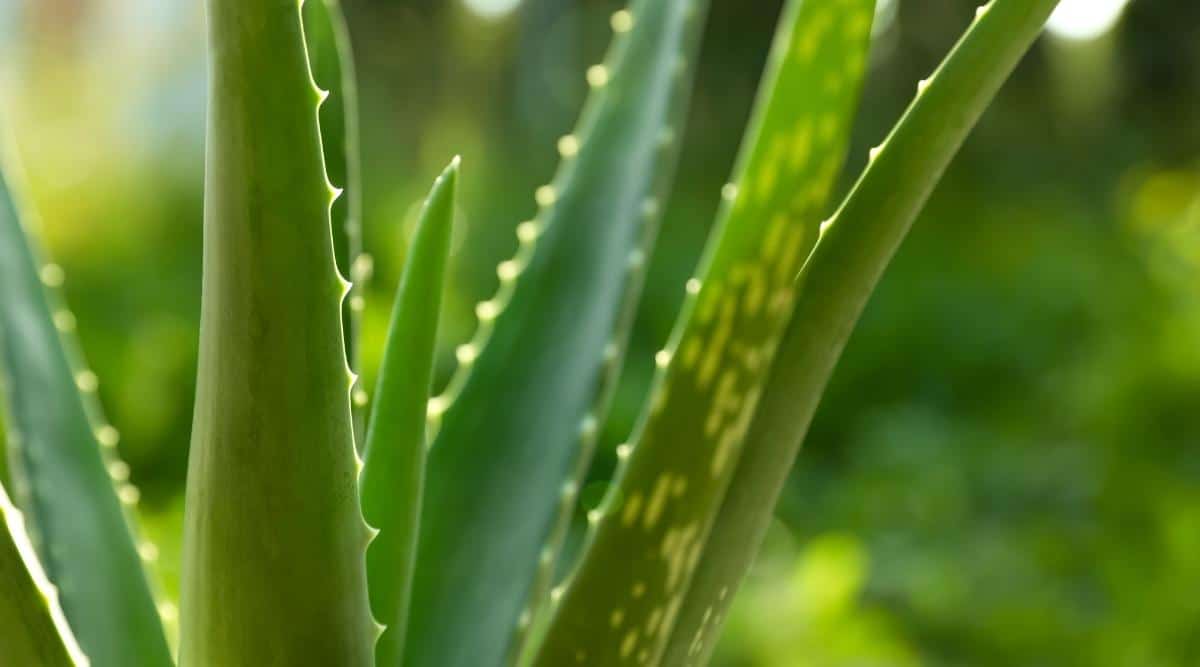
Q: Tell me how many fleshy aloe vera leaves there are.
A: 8